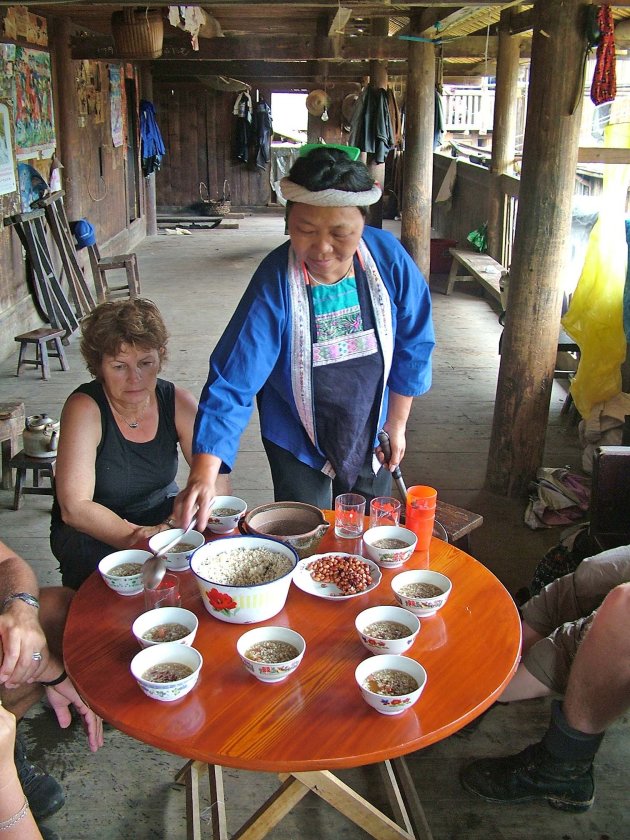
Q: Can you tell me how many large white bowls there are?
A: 1